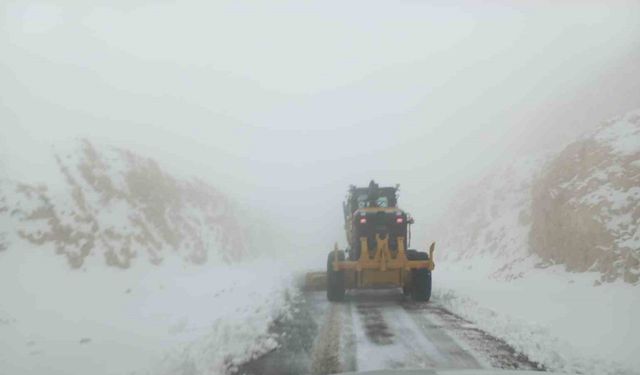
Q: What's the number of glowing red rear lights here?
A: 2